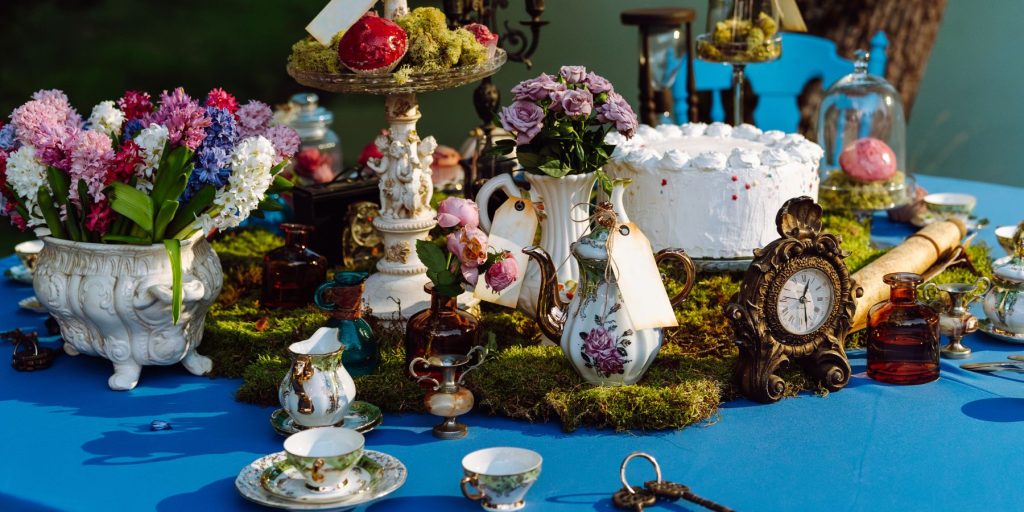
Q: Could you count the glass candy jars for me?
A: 1